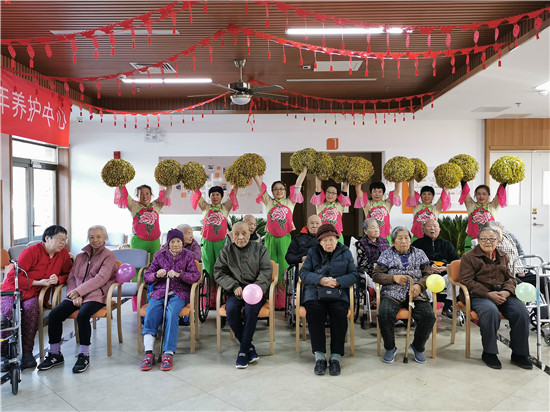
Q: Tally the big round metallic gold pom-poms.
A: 14